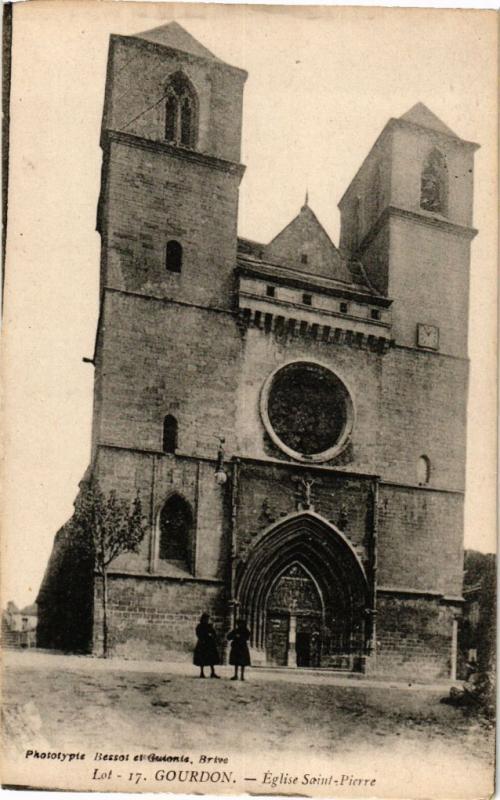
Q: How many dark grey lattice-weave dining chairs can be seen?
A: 0